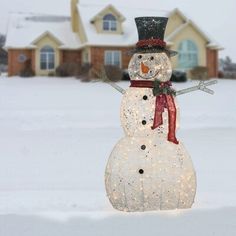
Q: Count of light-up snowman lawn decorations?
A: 1